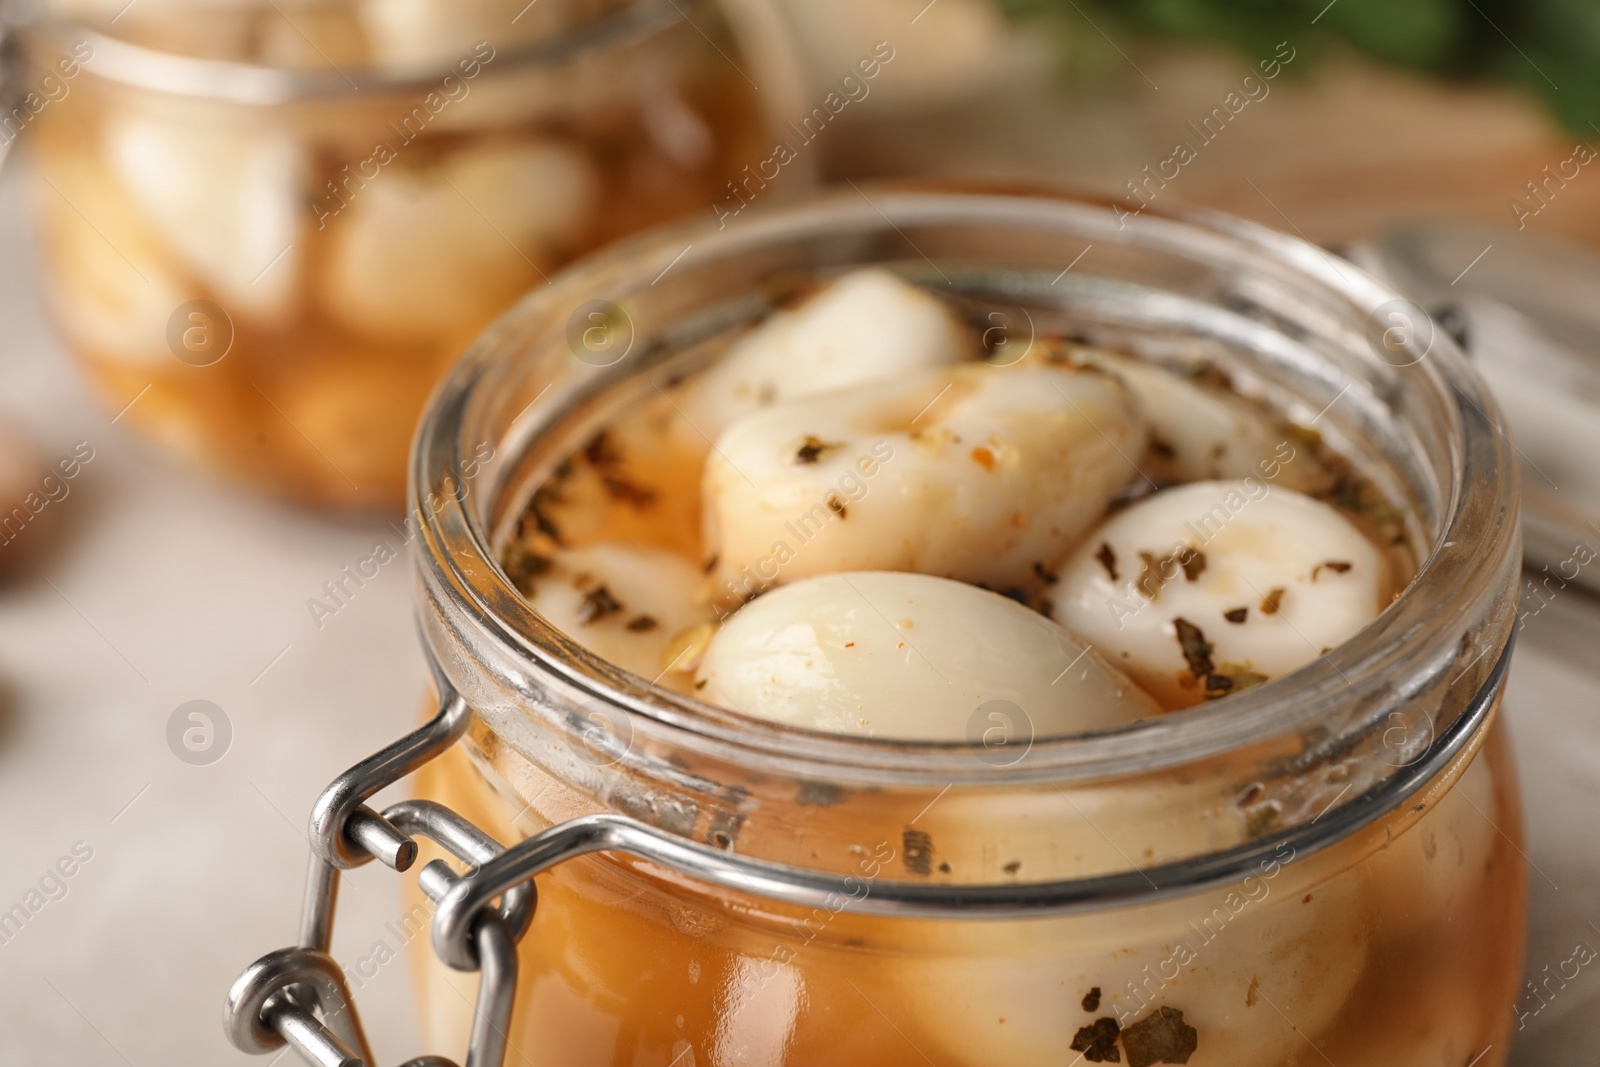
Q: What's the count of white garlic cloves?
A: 6